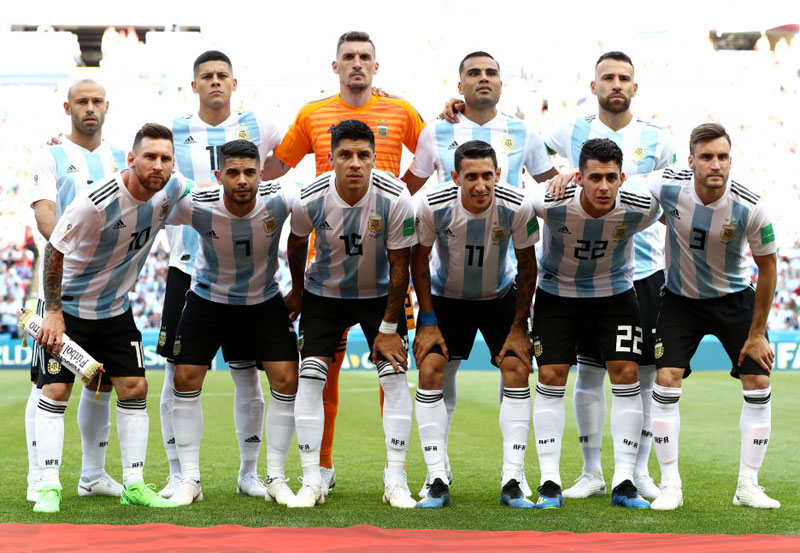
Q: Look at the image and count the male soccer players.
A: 11